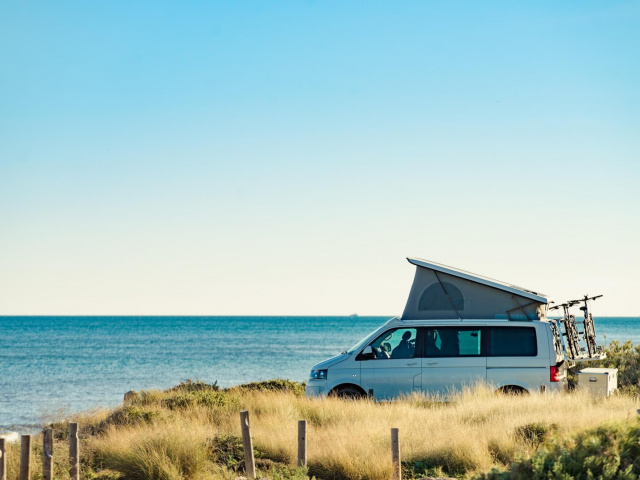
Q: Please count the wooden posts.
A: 7